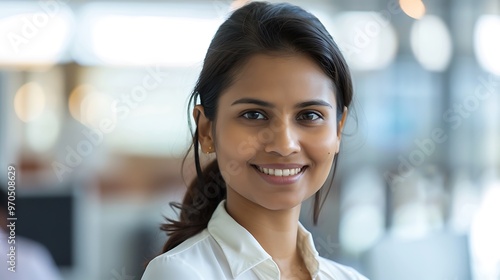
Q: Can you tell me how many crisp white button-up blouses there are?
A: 1